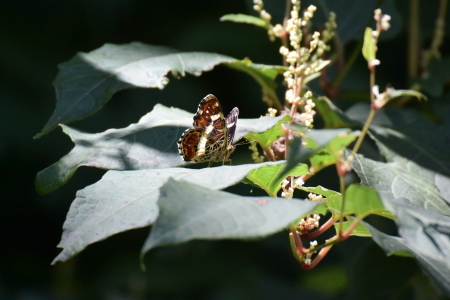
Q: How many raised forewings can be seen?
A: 2